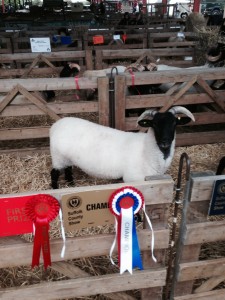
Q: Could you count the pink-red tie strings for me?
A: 2